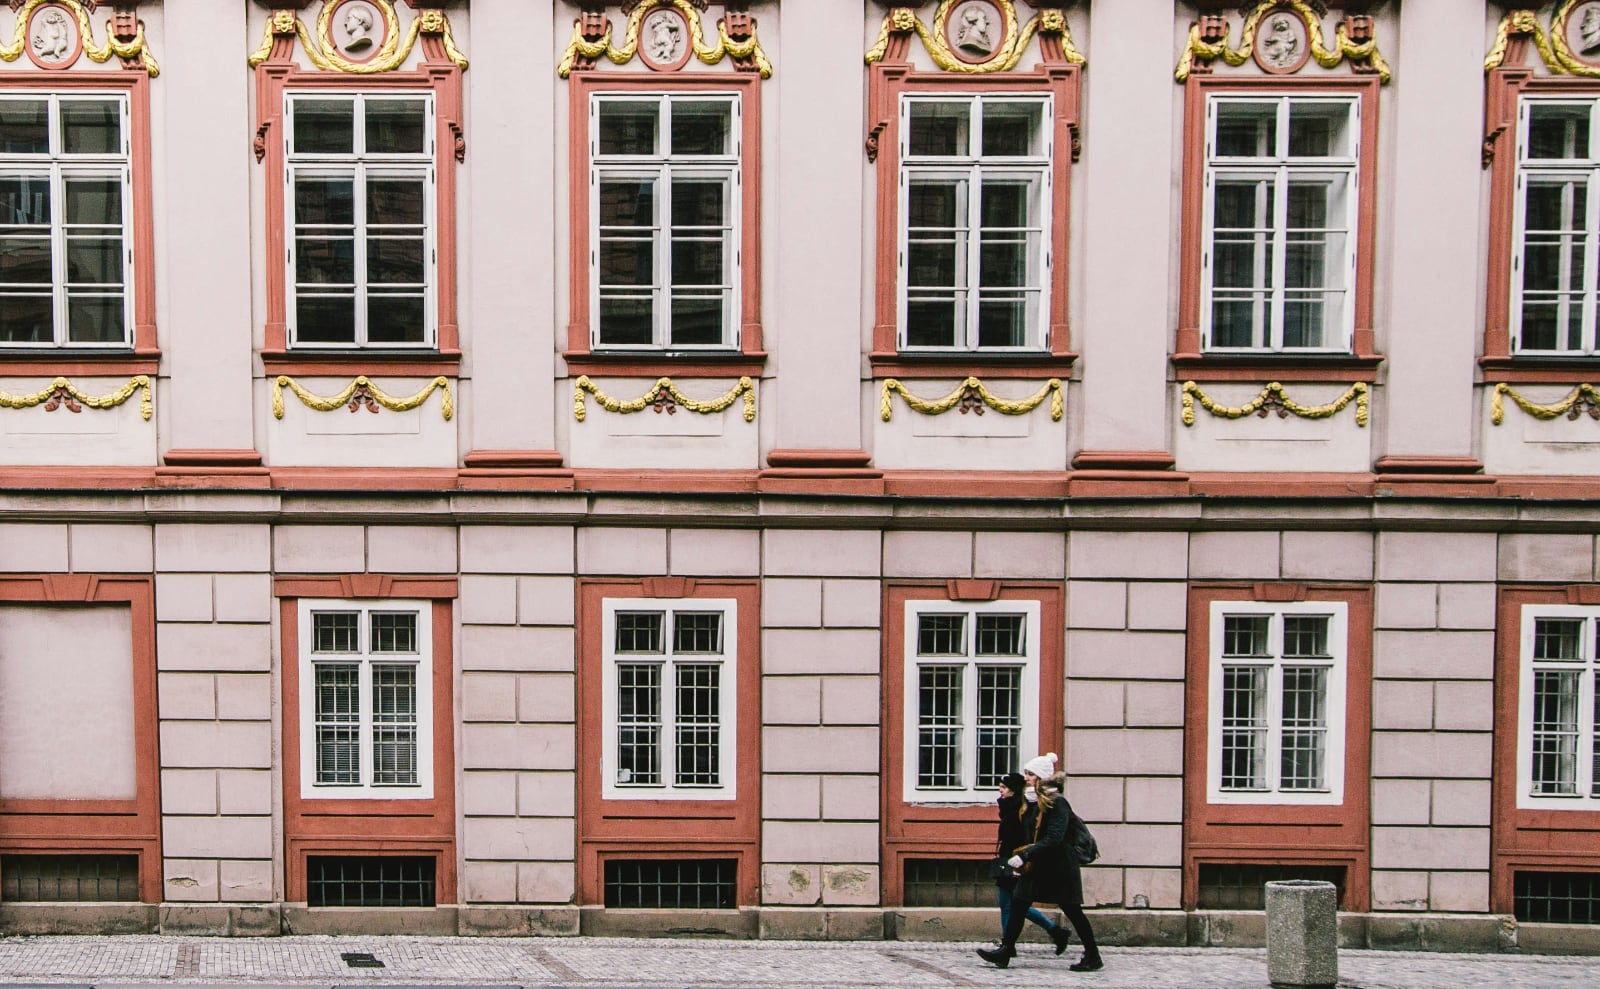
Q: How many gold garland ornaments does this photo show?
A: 12